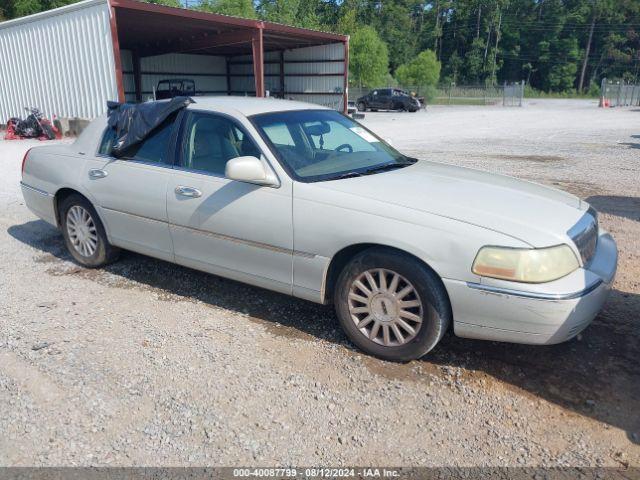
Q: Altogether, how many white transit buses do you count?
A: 0